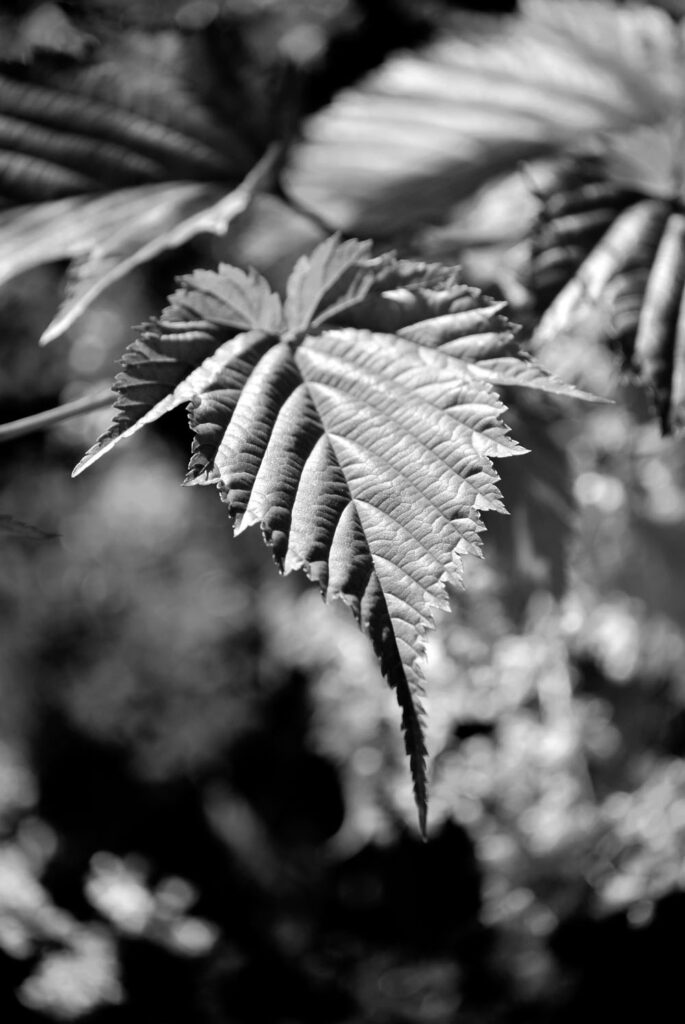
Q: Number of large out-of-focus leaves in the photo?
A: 3